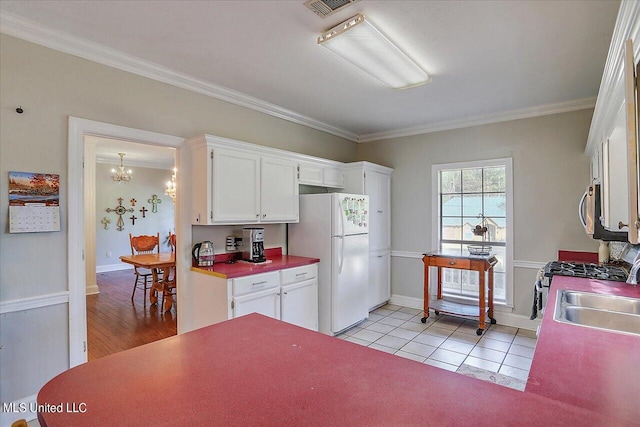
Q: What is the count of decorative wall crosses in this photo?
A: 6